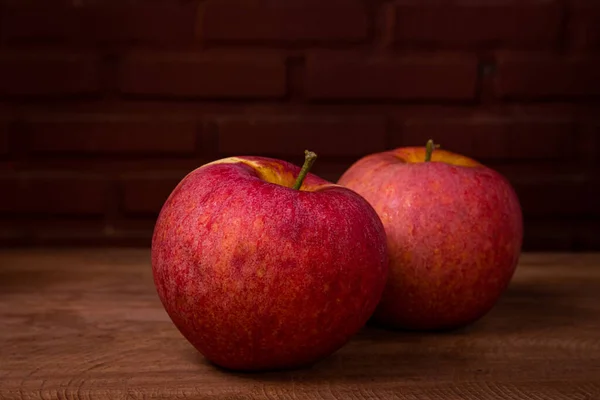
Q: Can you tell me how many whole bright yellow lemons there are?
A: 0